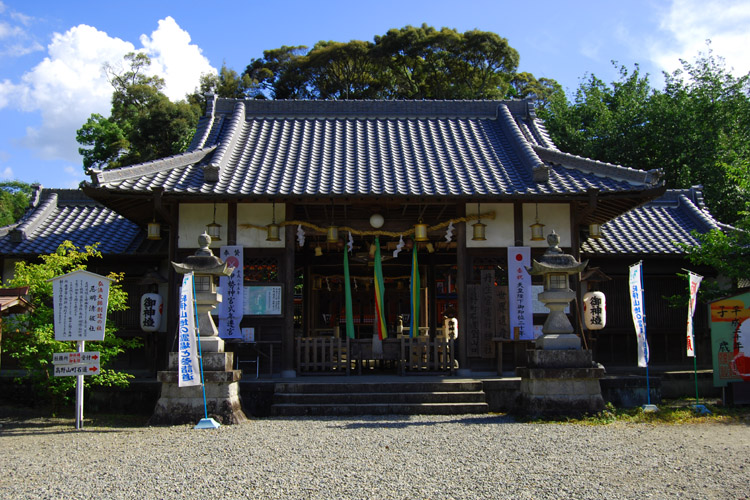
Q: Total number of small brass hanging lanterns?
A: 8